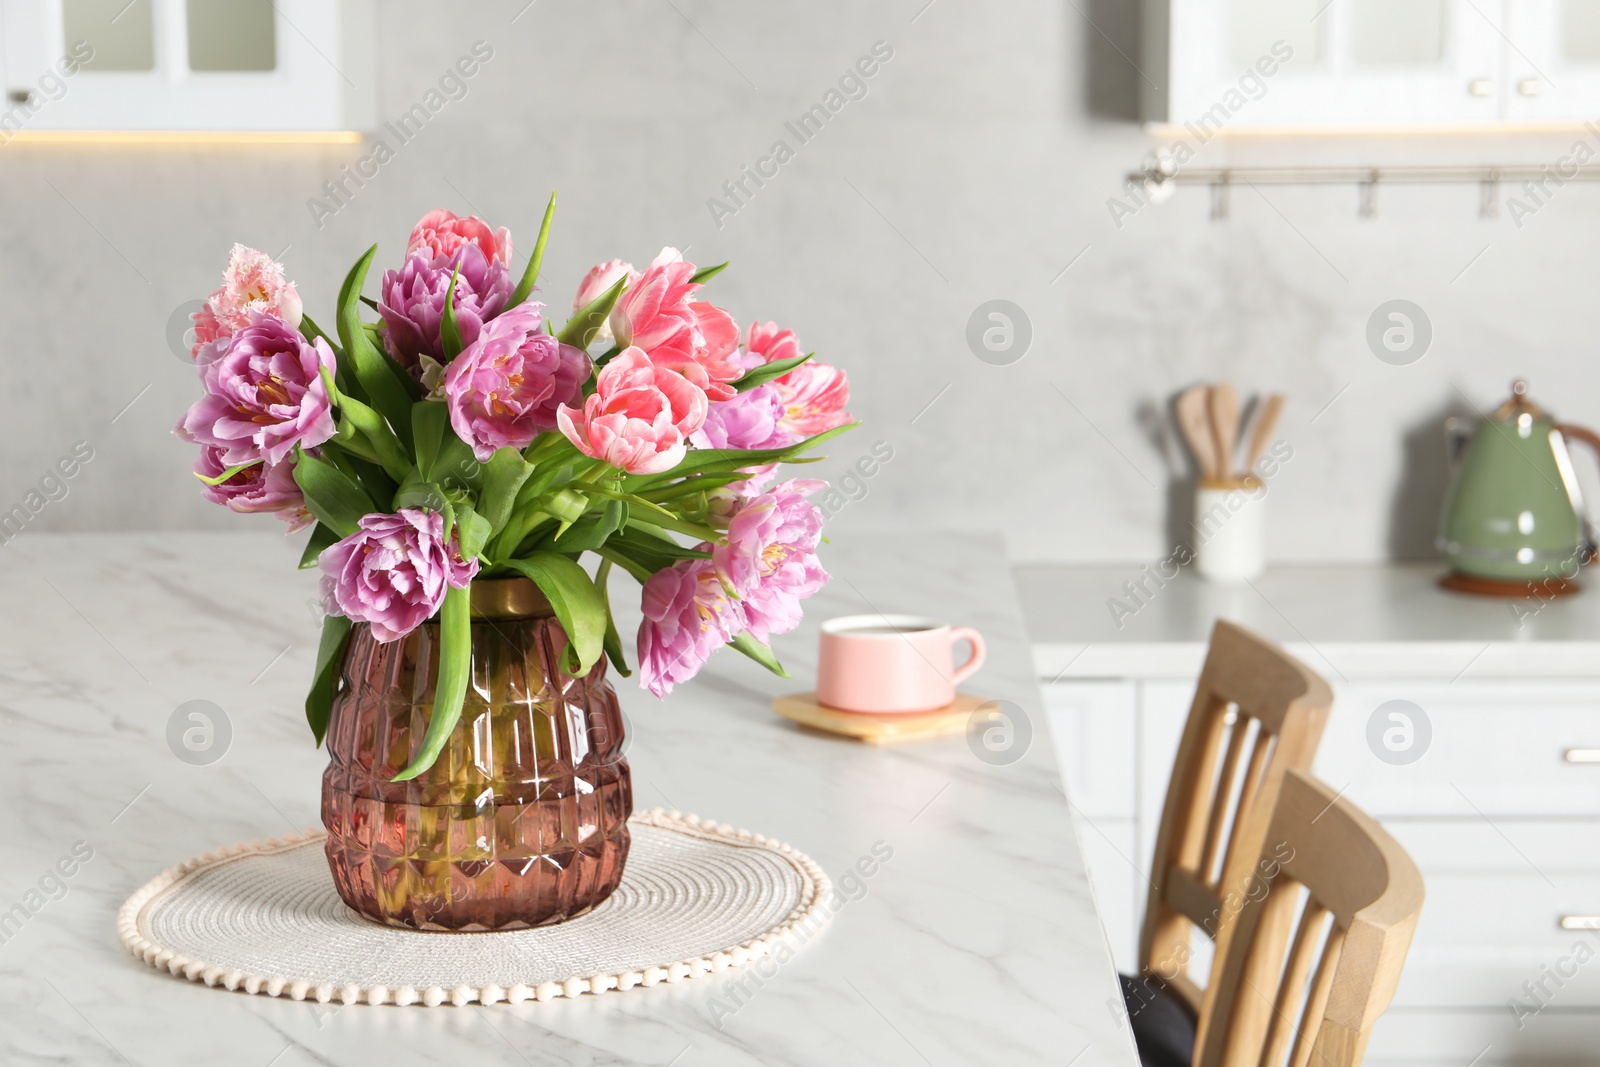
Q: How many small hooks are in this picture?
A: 3